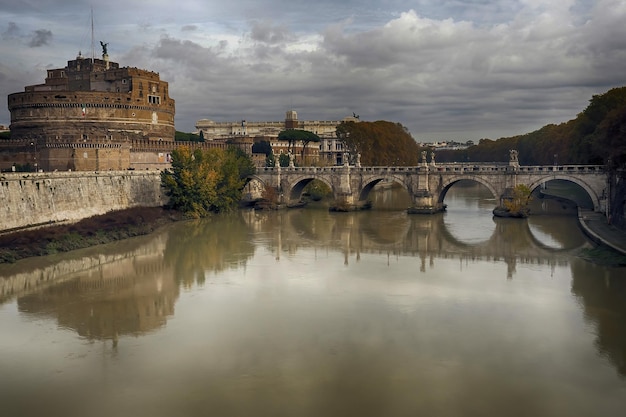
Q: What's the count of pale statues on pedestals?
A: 7